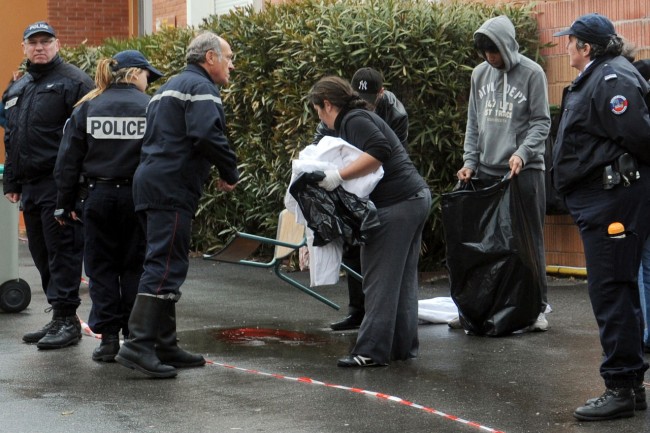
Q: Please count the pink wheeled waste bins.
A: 0